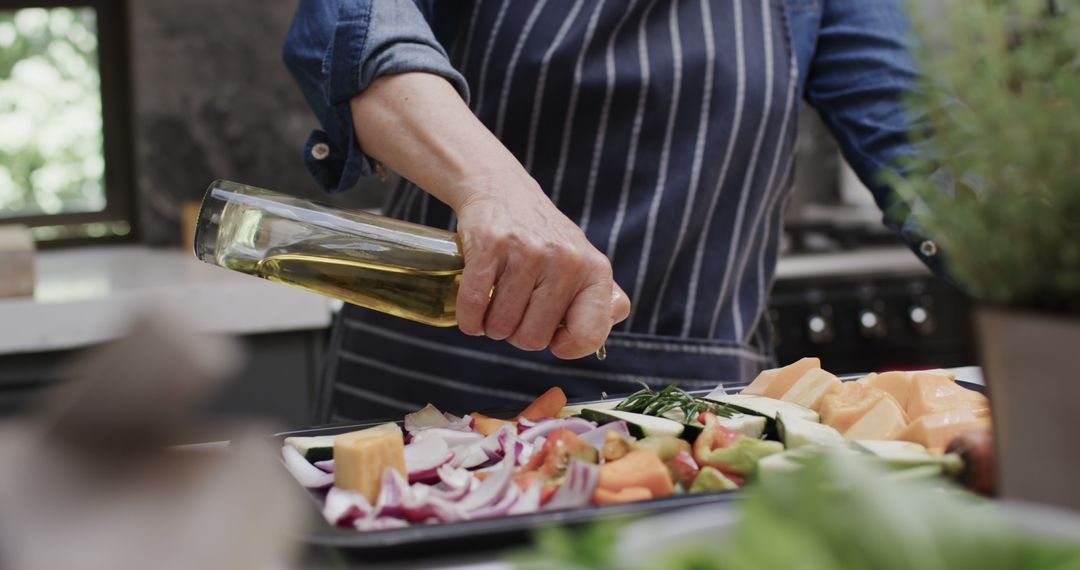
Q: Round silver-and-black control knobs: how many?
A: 3